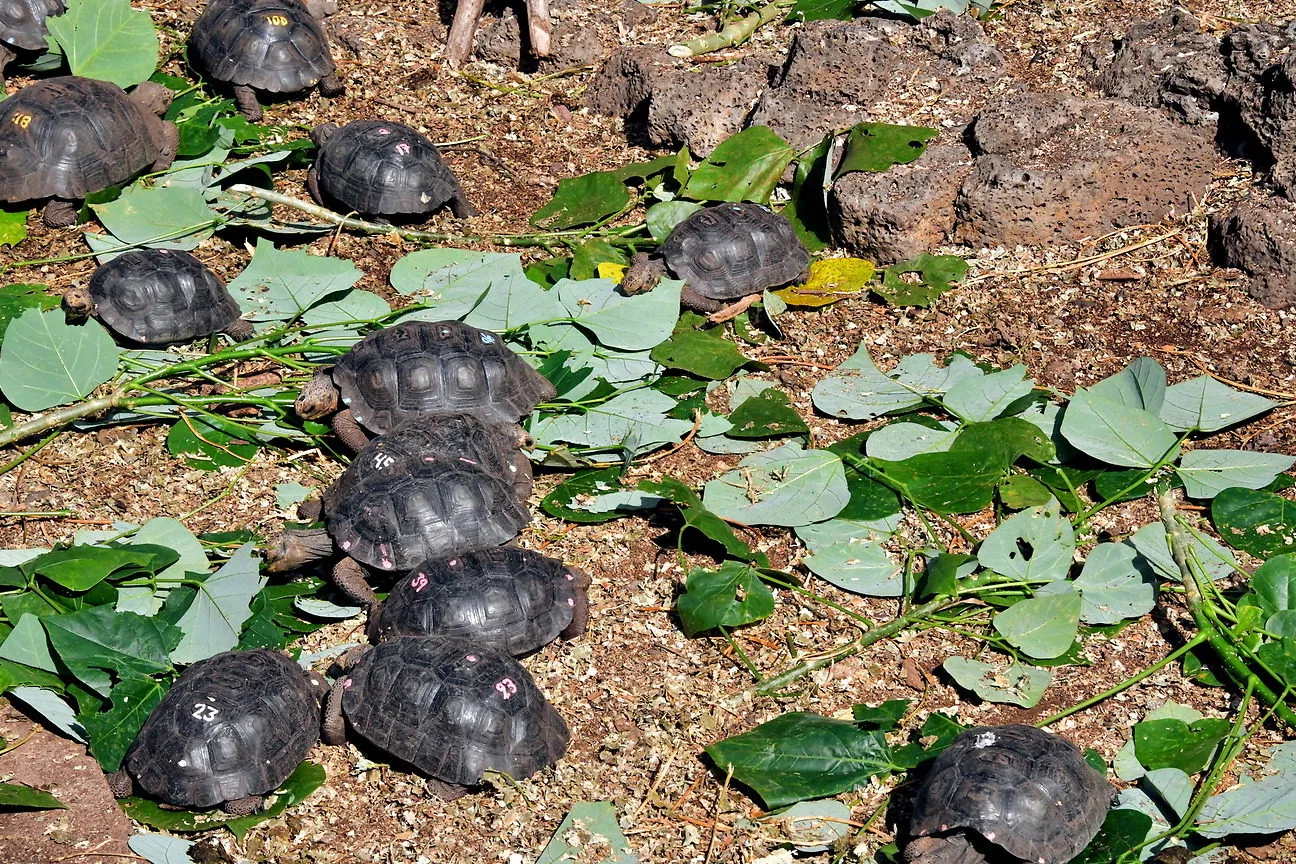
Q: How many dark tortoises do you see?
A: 13